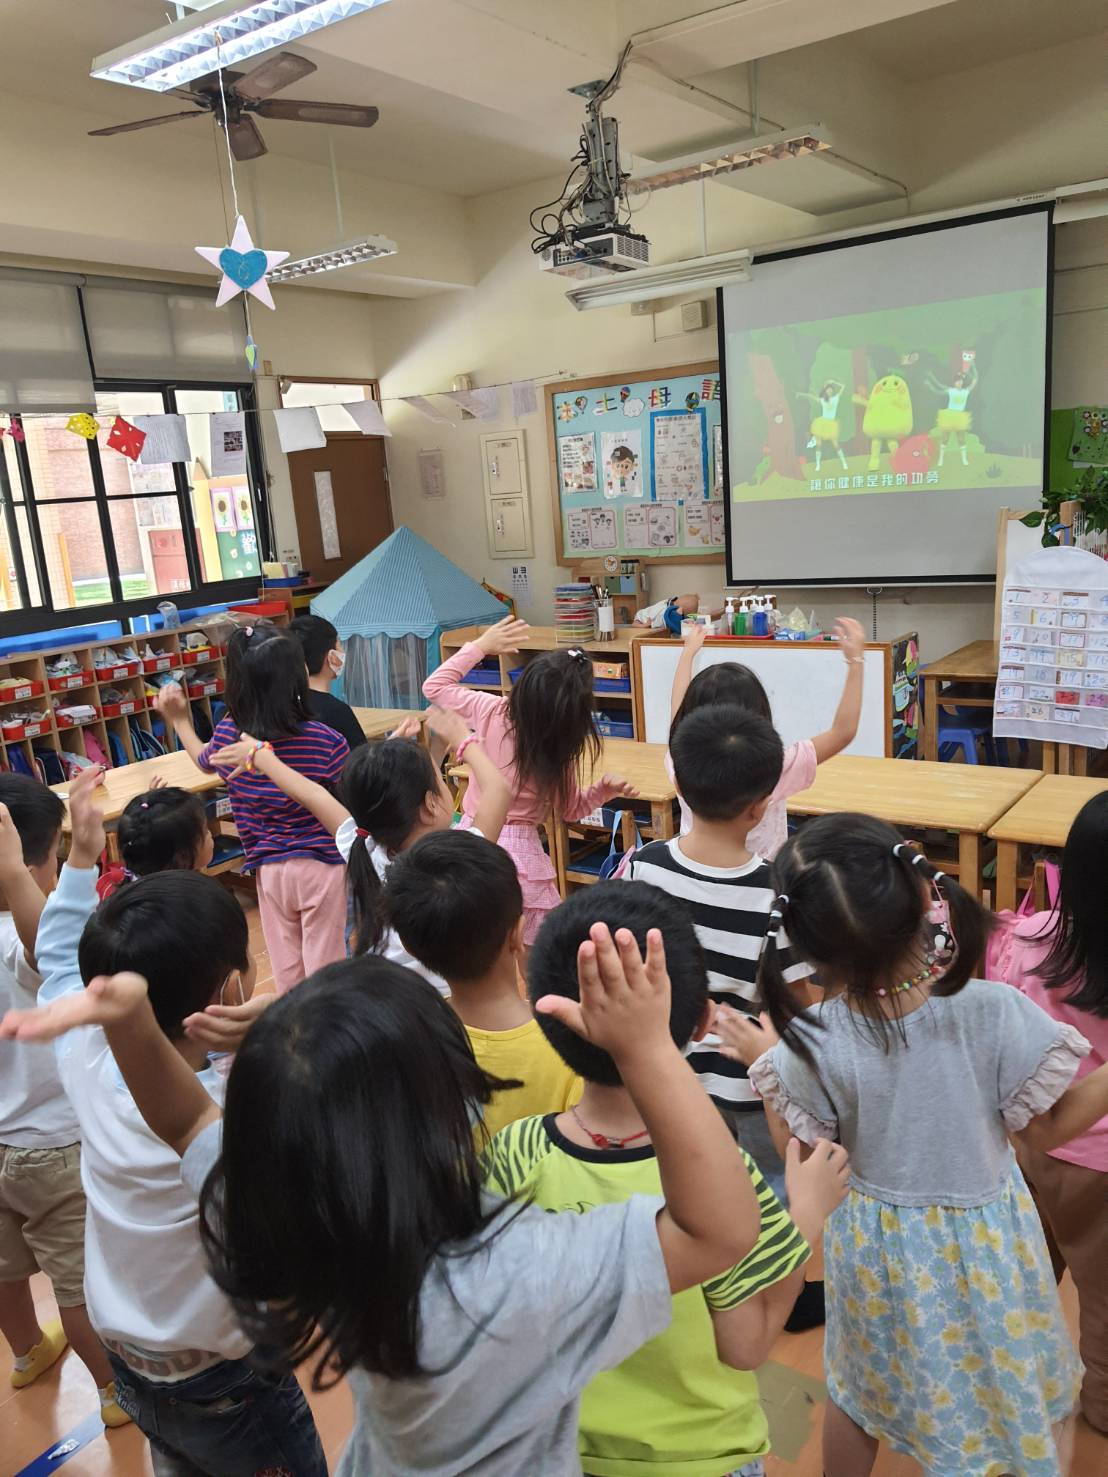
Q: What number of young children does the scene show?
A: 14